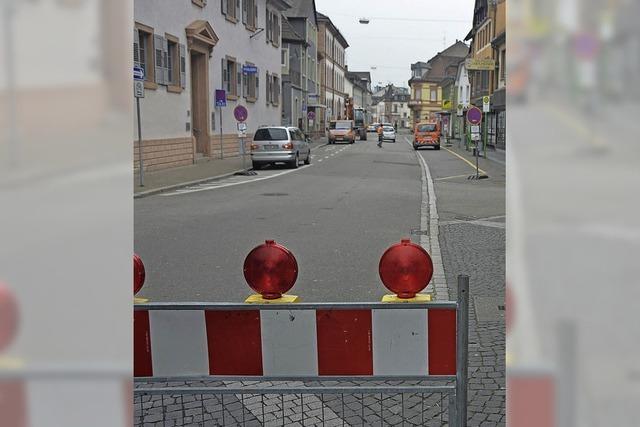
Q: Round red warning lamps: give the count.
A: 3